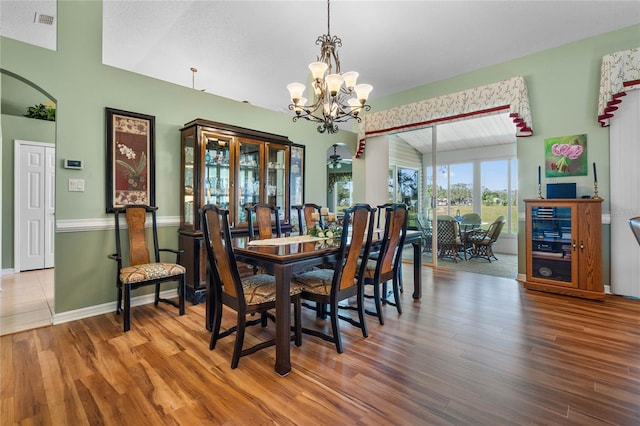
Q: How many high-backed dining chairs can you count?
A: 7